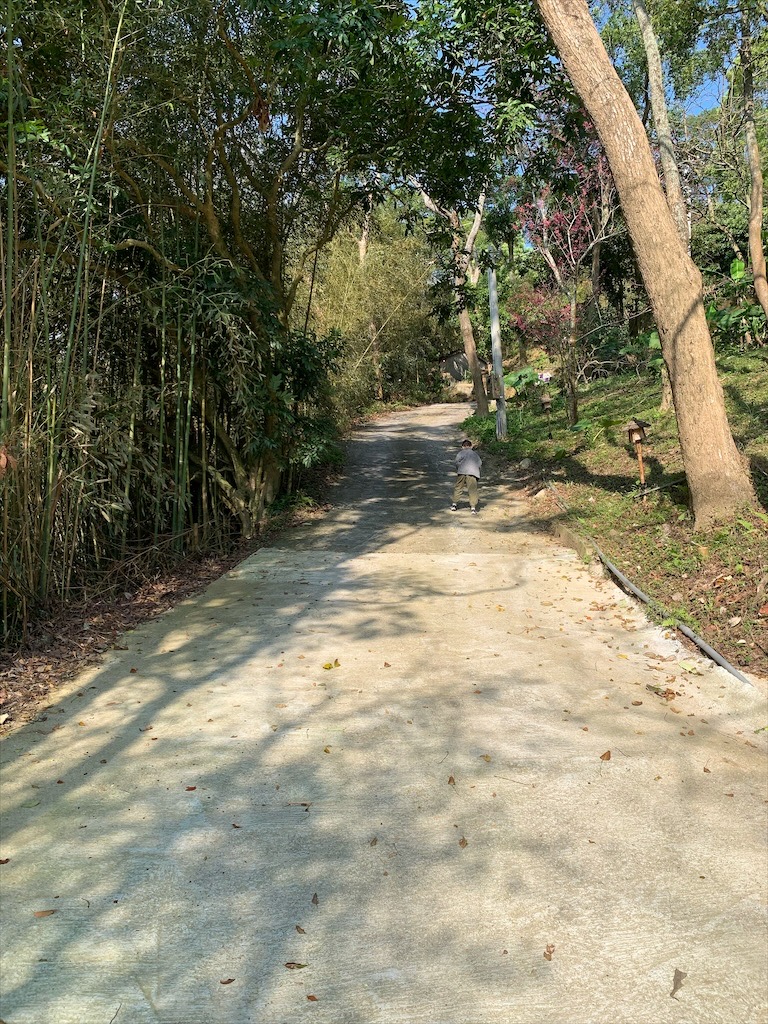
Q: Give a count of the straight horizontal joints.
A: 1